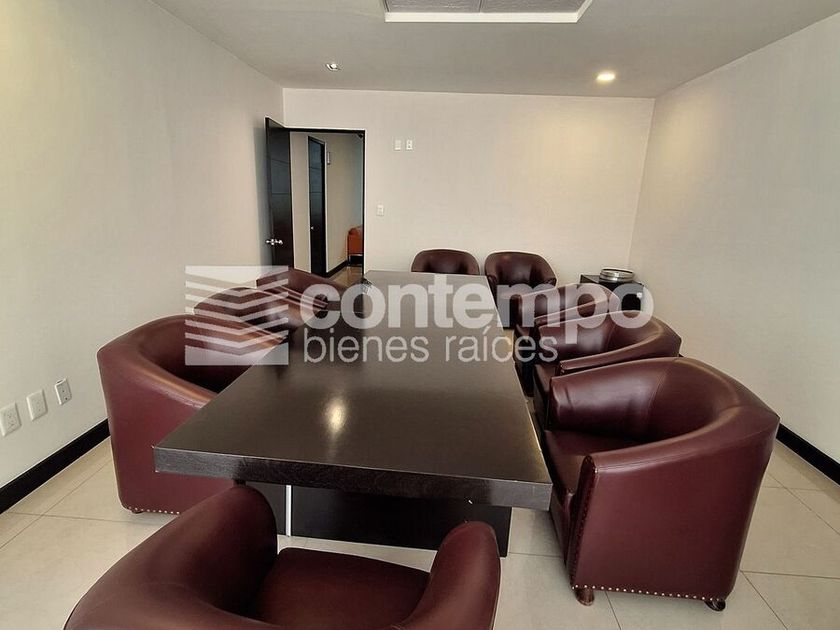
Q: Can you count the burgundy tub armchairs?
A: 9